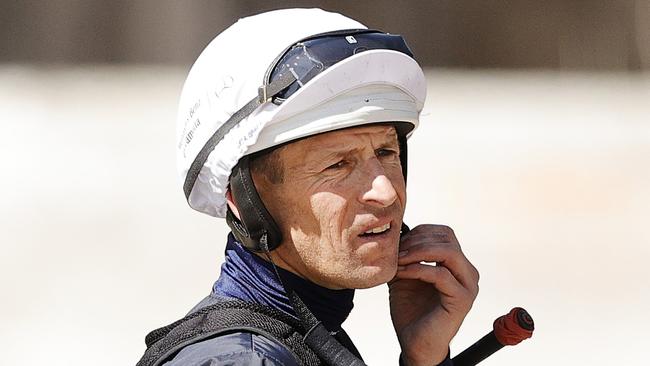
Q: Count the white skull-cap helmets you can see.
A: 1